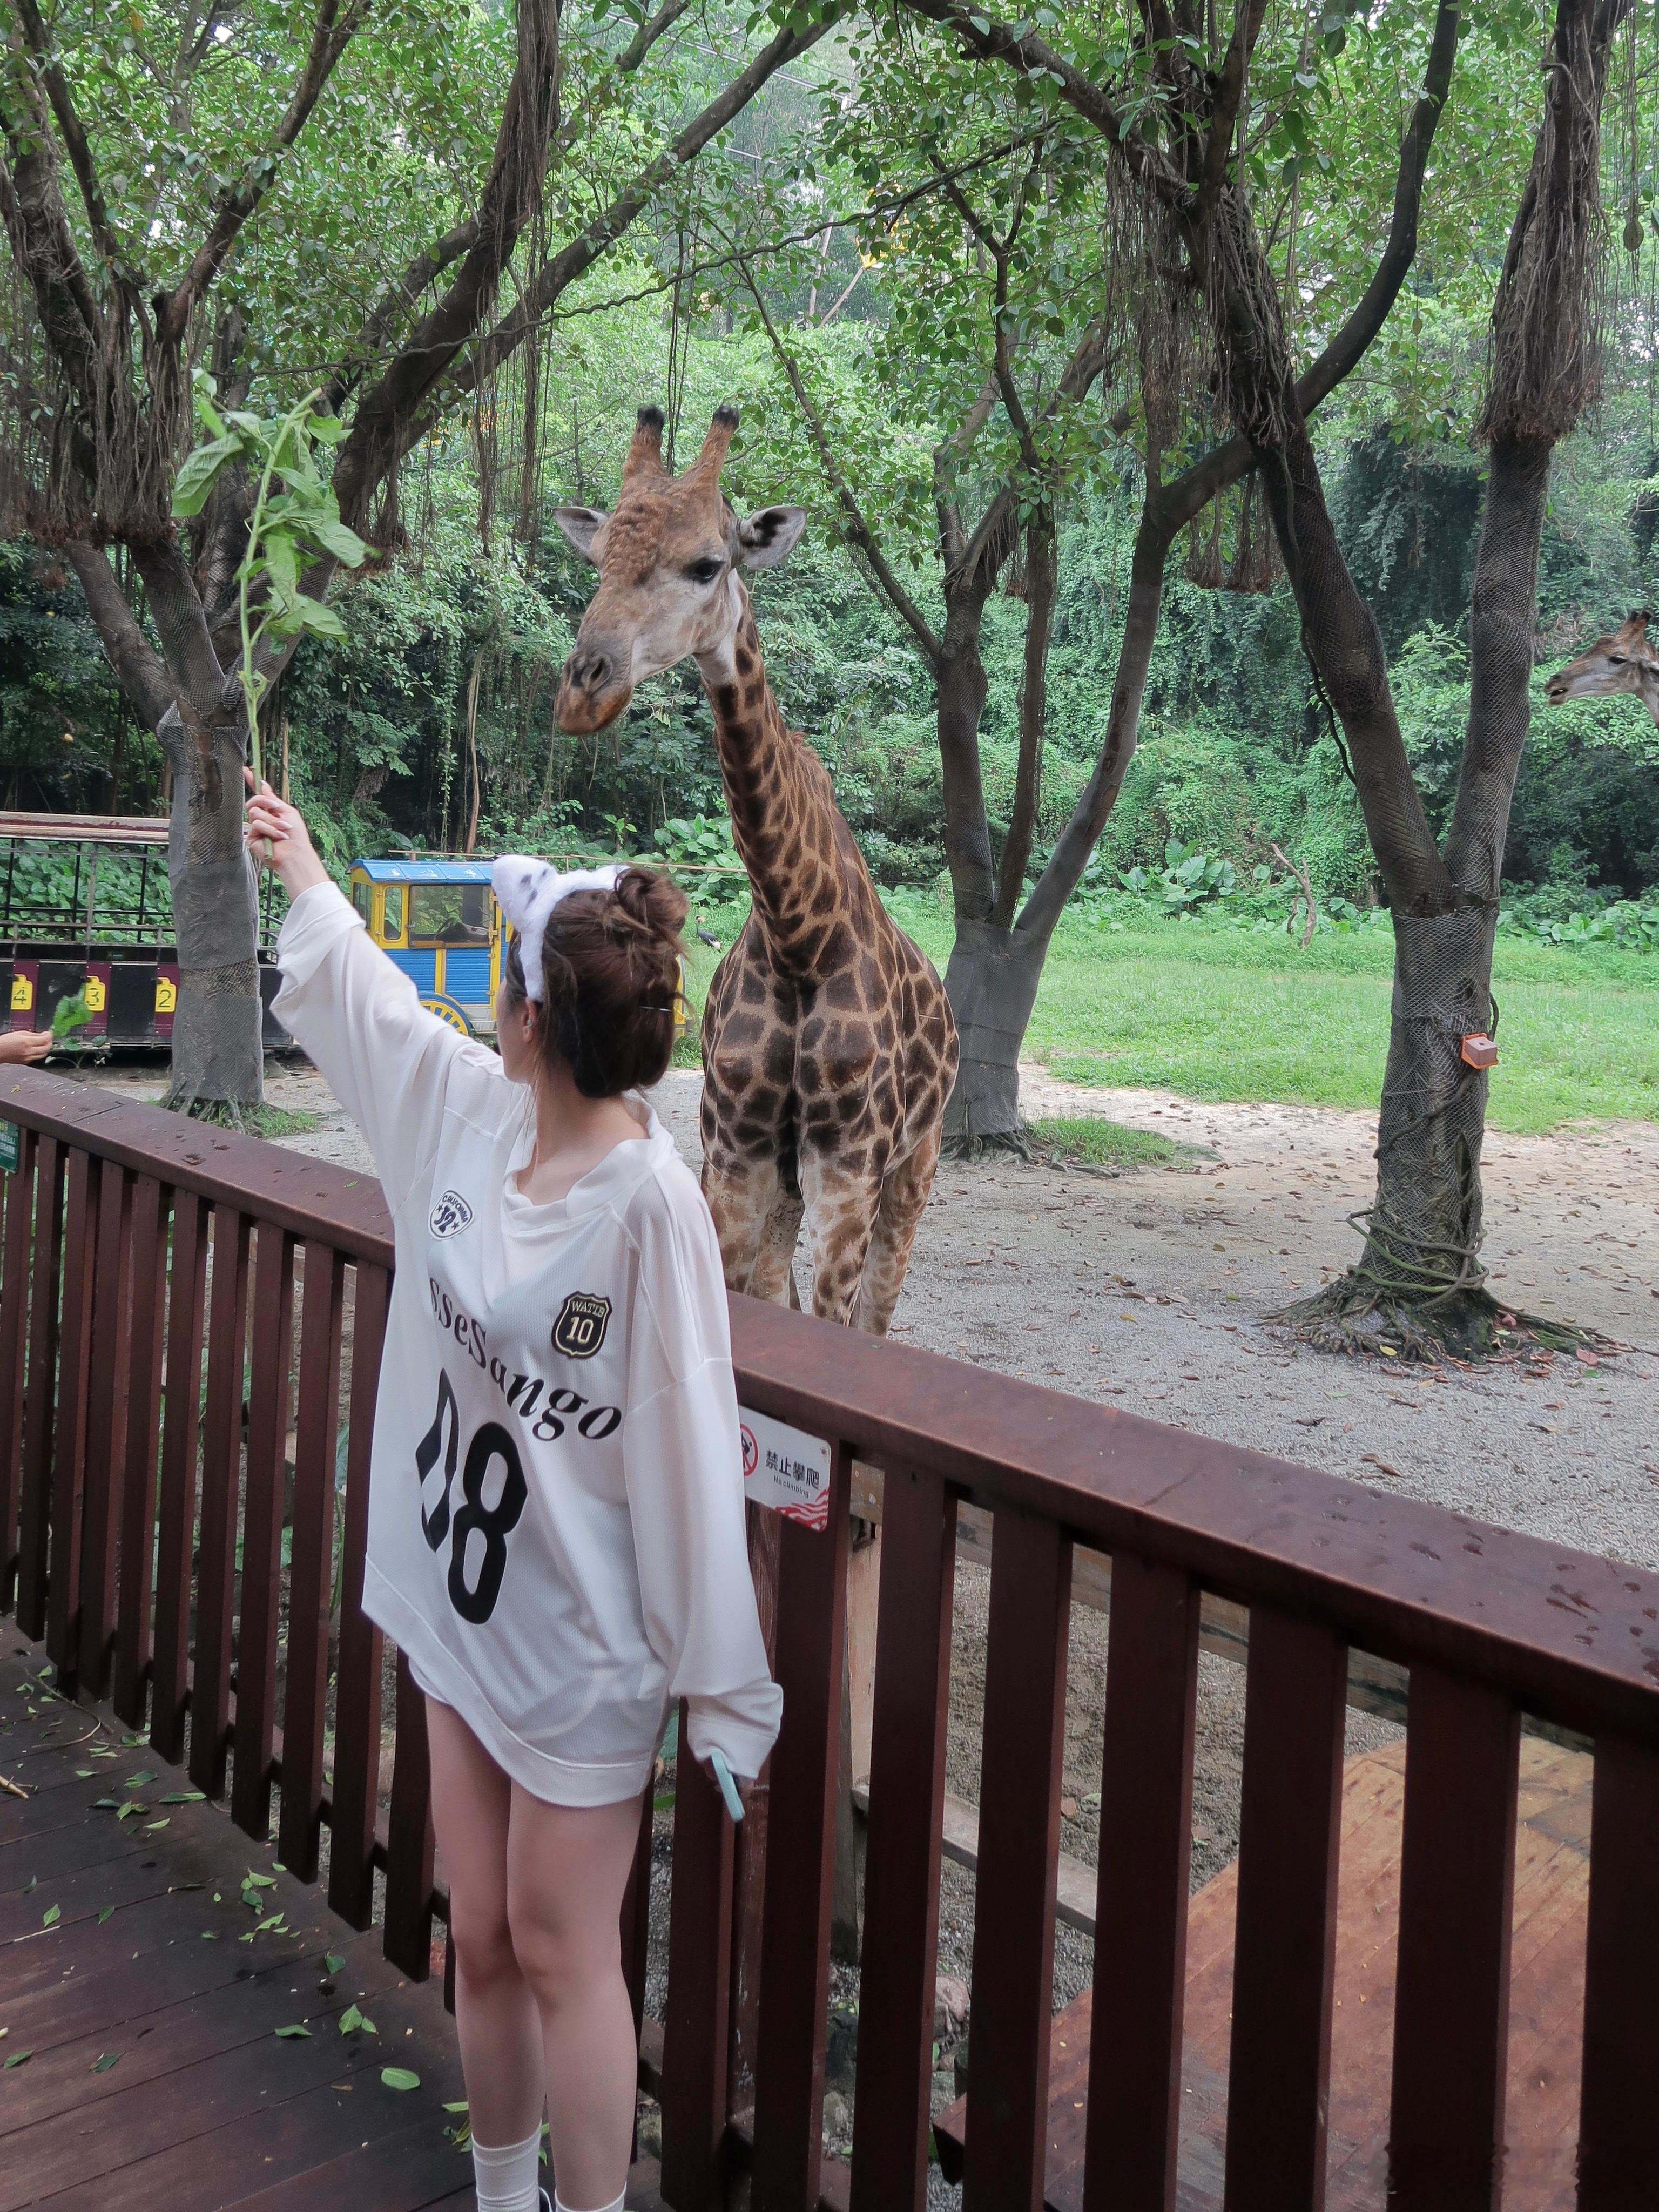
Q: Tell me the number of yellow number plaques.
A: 3